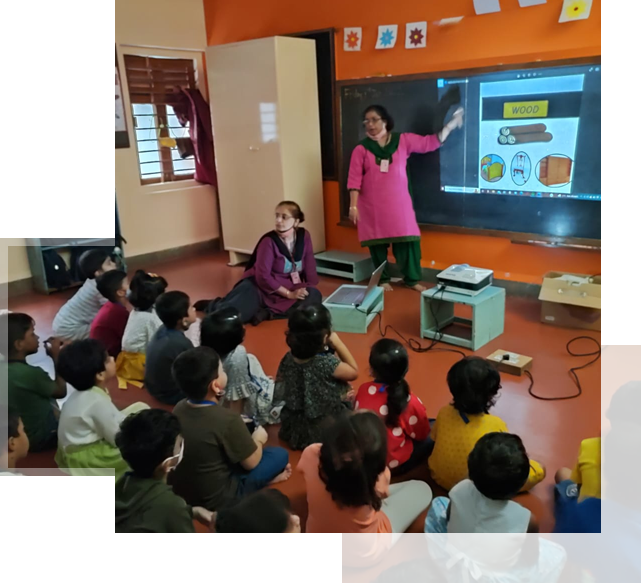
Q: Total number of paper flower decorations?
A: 4